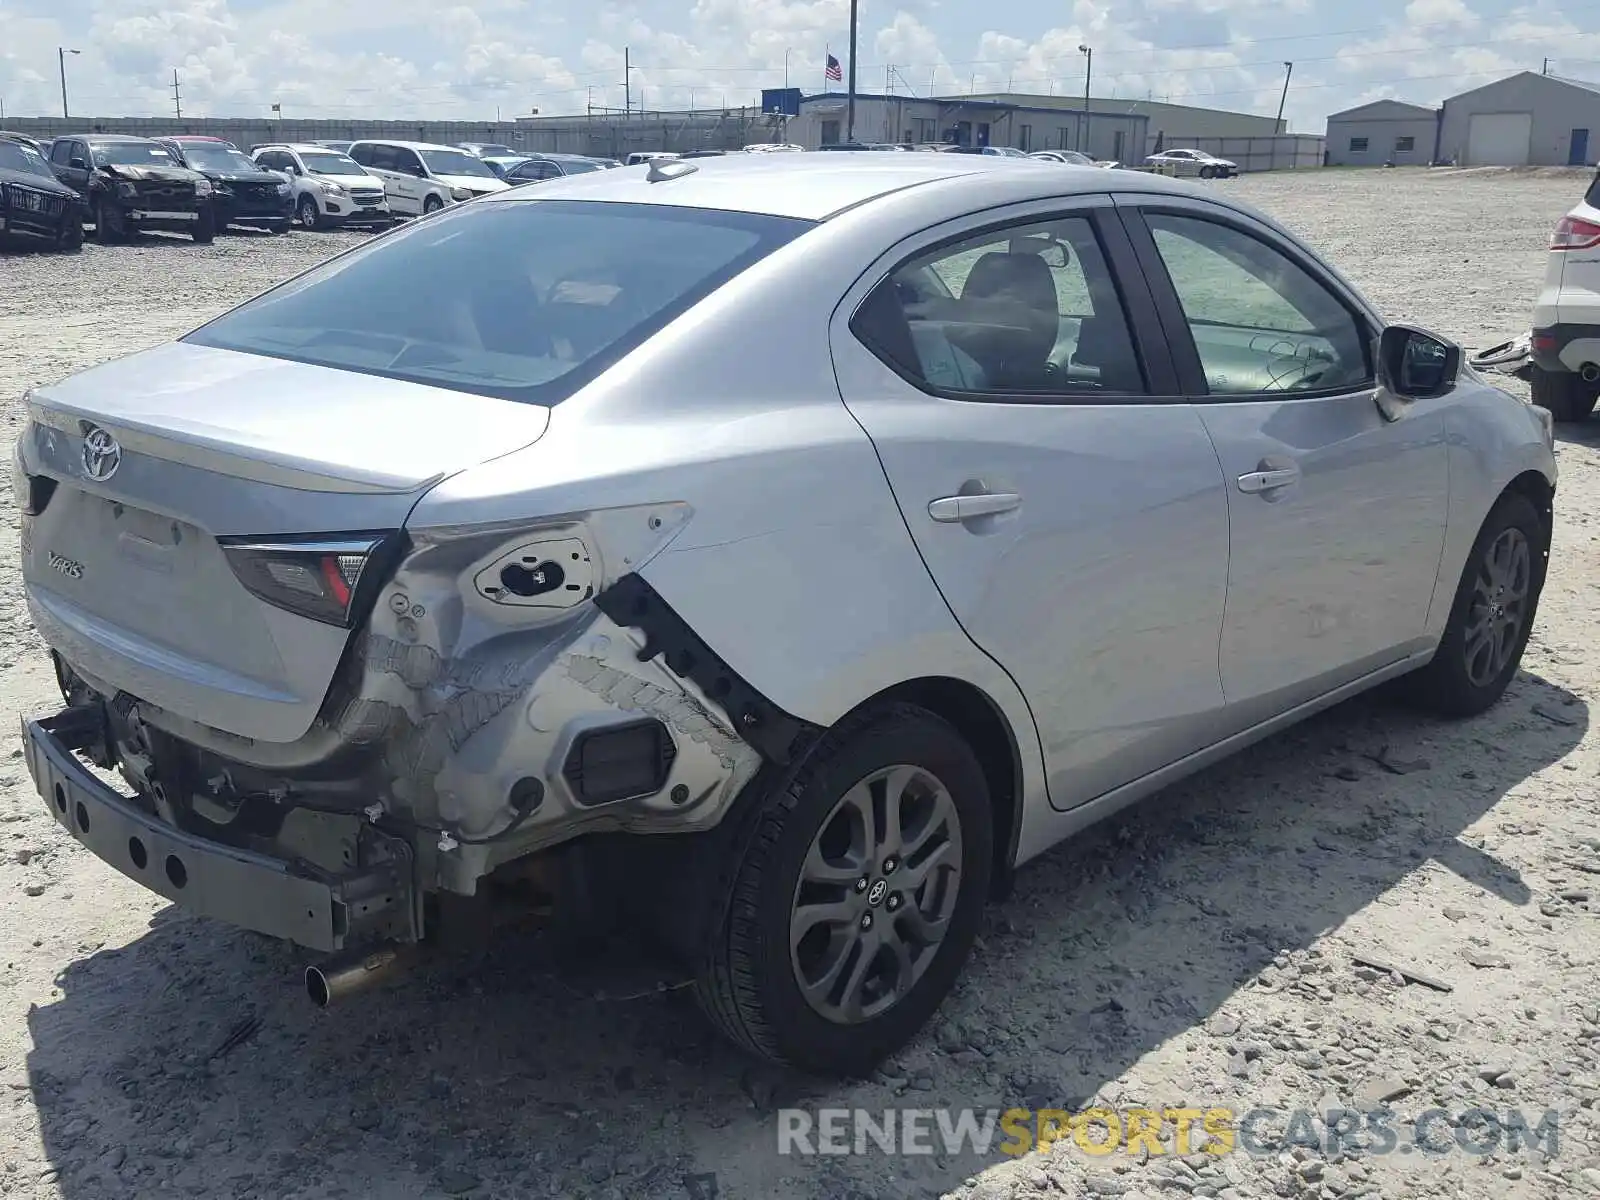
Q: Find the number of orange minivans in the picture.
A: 0